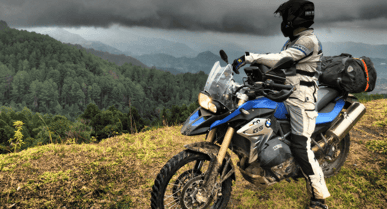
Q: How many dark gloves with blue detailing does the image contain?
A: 1